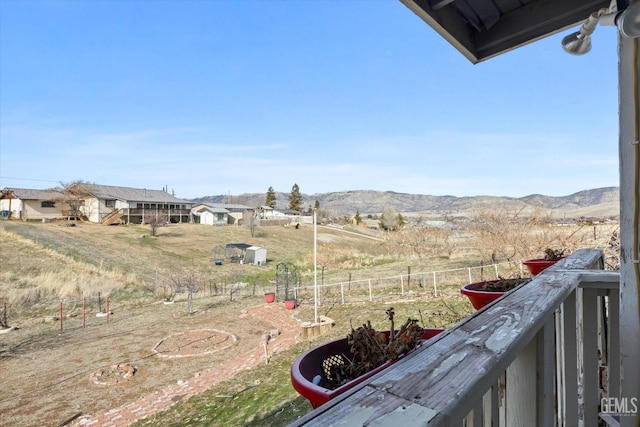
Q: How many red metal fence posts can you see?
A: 3